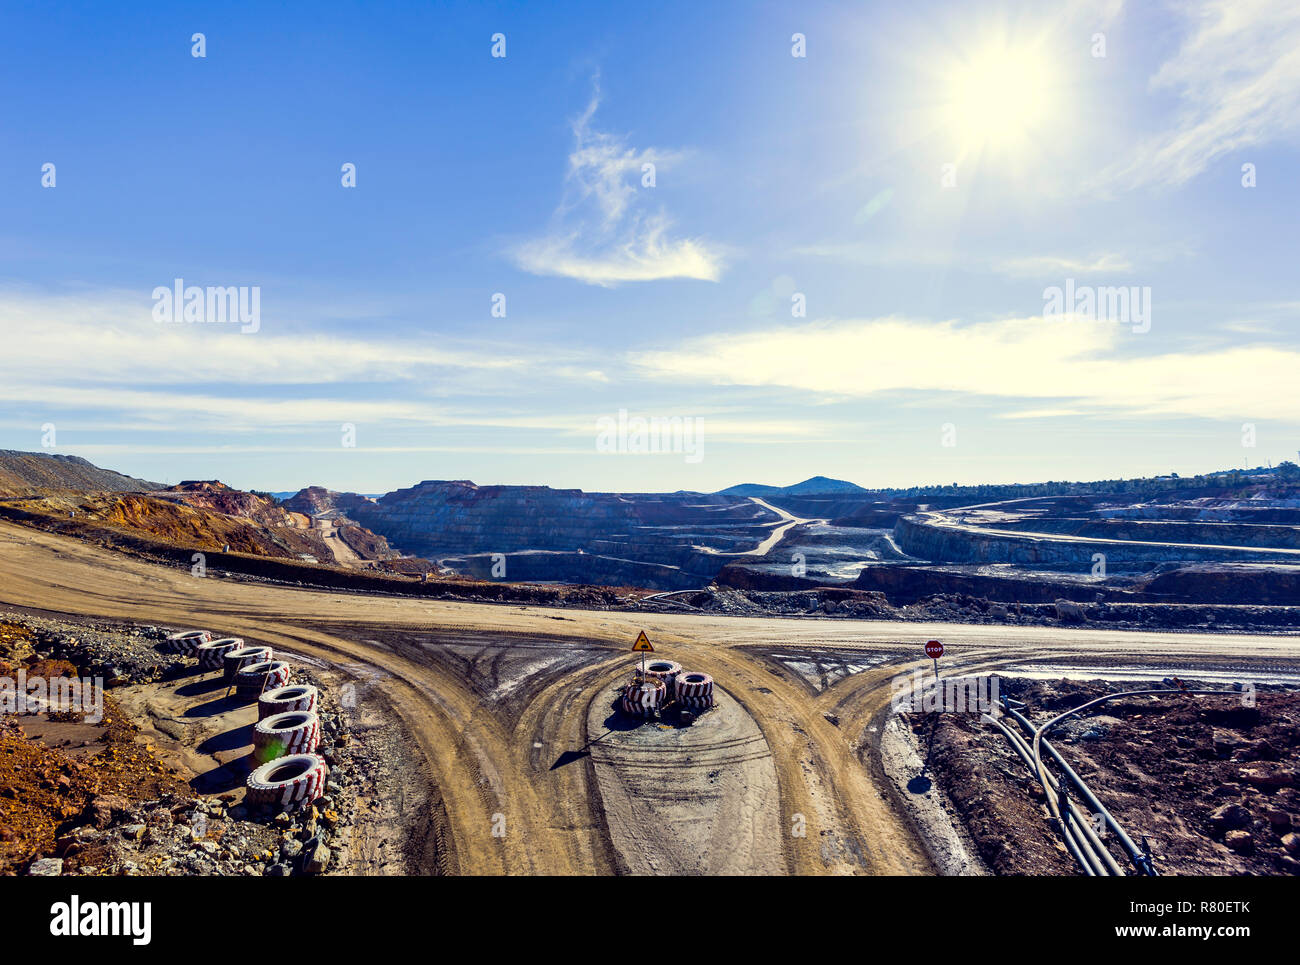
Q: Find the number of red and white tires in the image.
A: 10